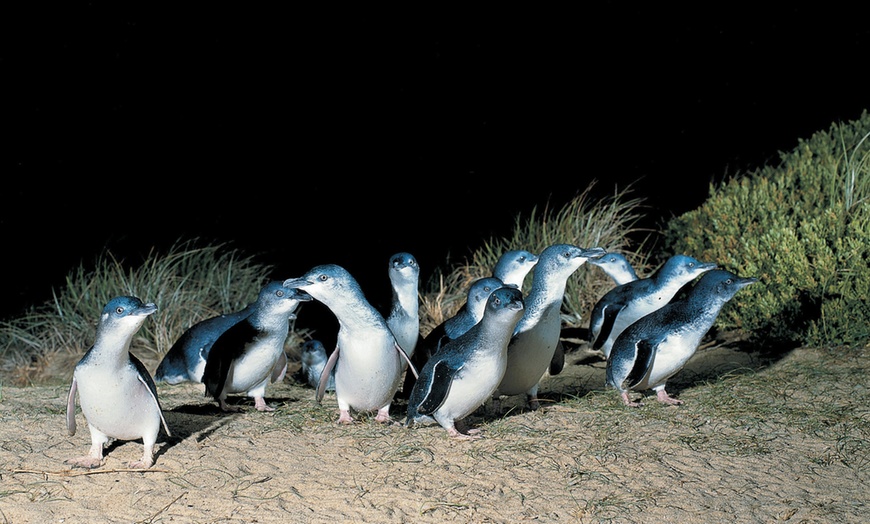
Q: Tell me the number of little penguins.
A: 13